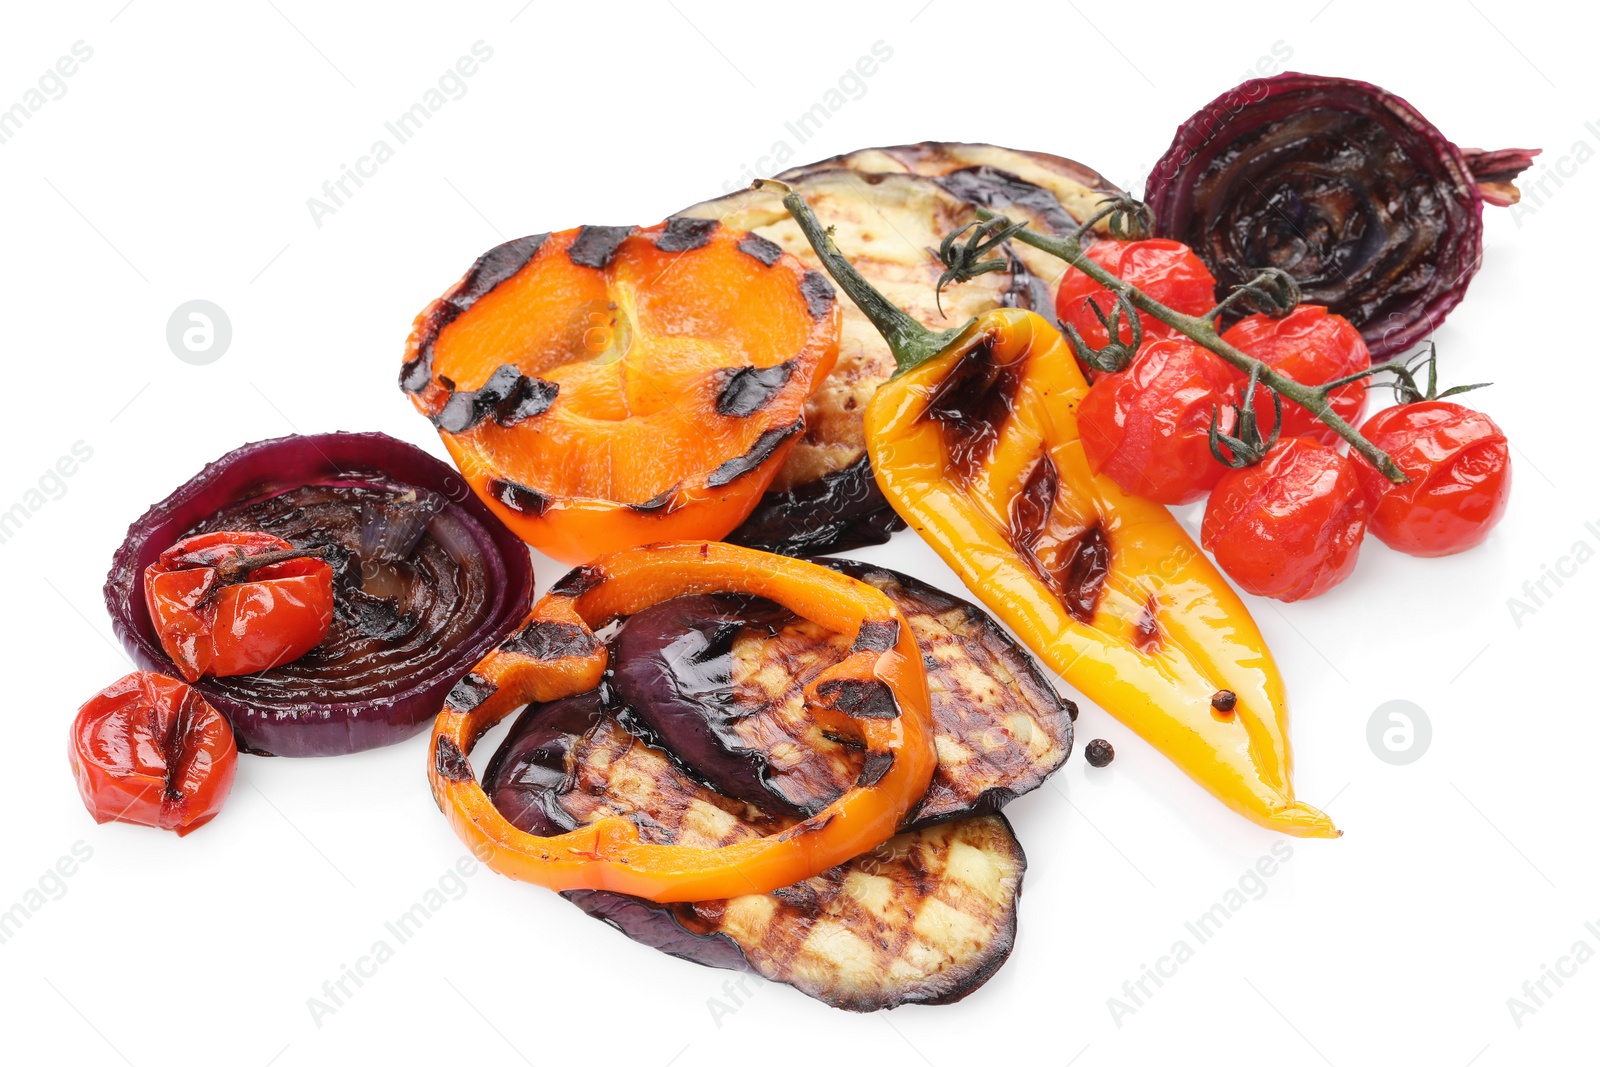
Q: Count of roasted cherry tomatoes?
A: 7